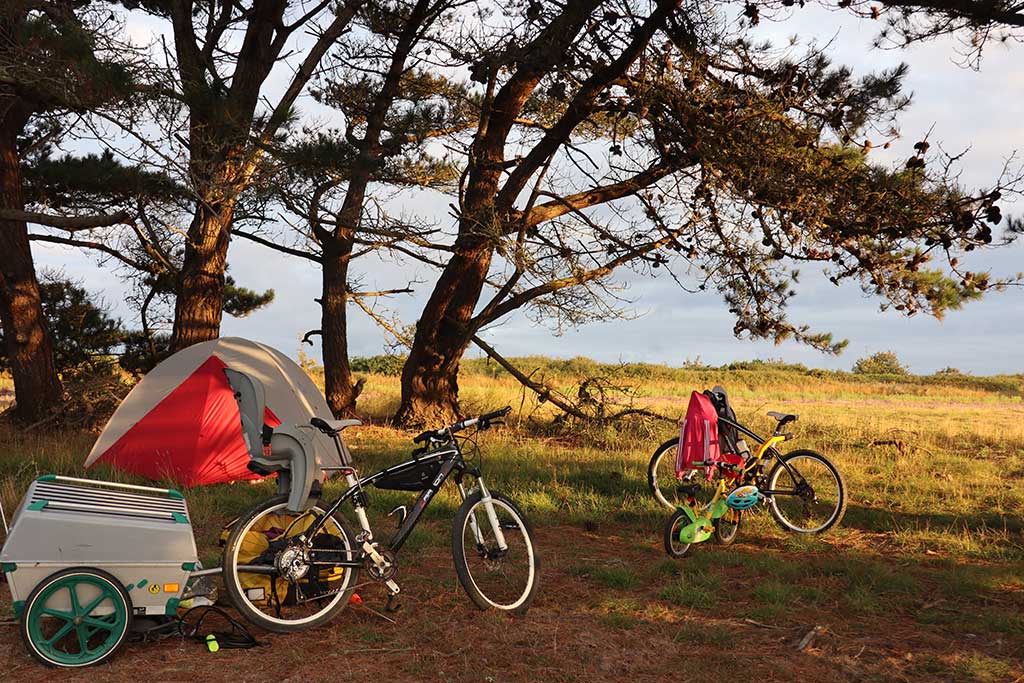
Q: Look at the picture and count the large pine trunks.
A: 4